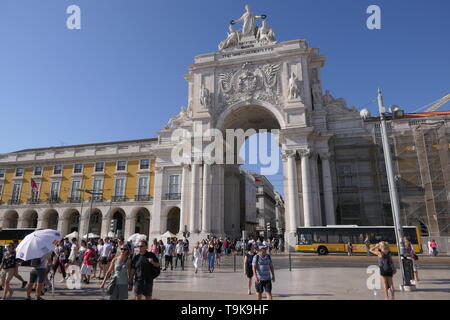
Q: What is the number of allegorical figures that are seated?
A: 2